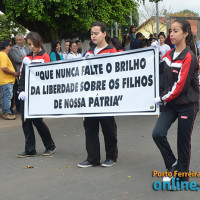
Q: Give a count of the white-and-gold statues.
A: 0